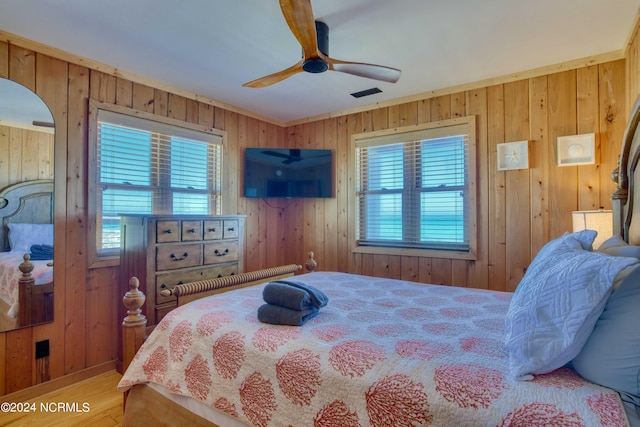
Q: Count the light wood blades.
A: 3